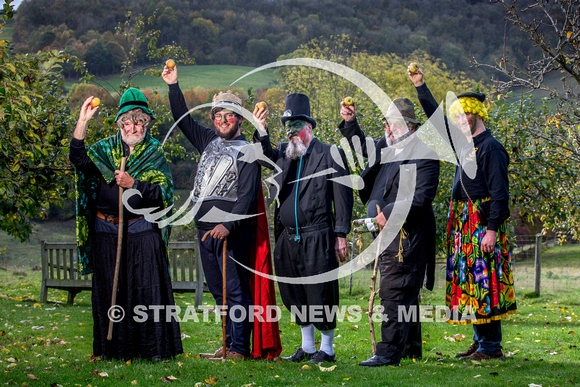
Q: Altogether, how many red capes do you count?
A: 1